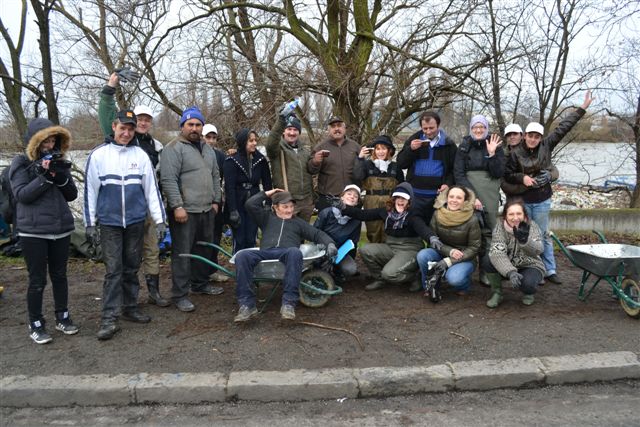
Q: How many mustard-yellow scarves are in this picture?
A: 1